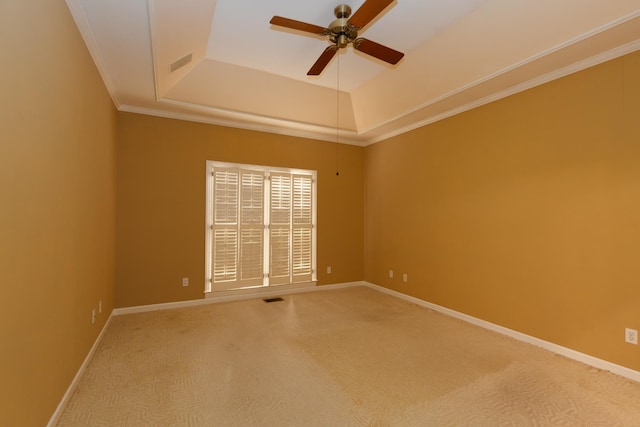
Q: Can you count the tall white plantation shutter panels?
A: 4